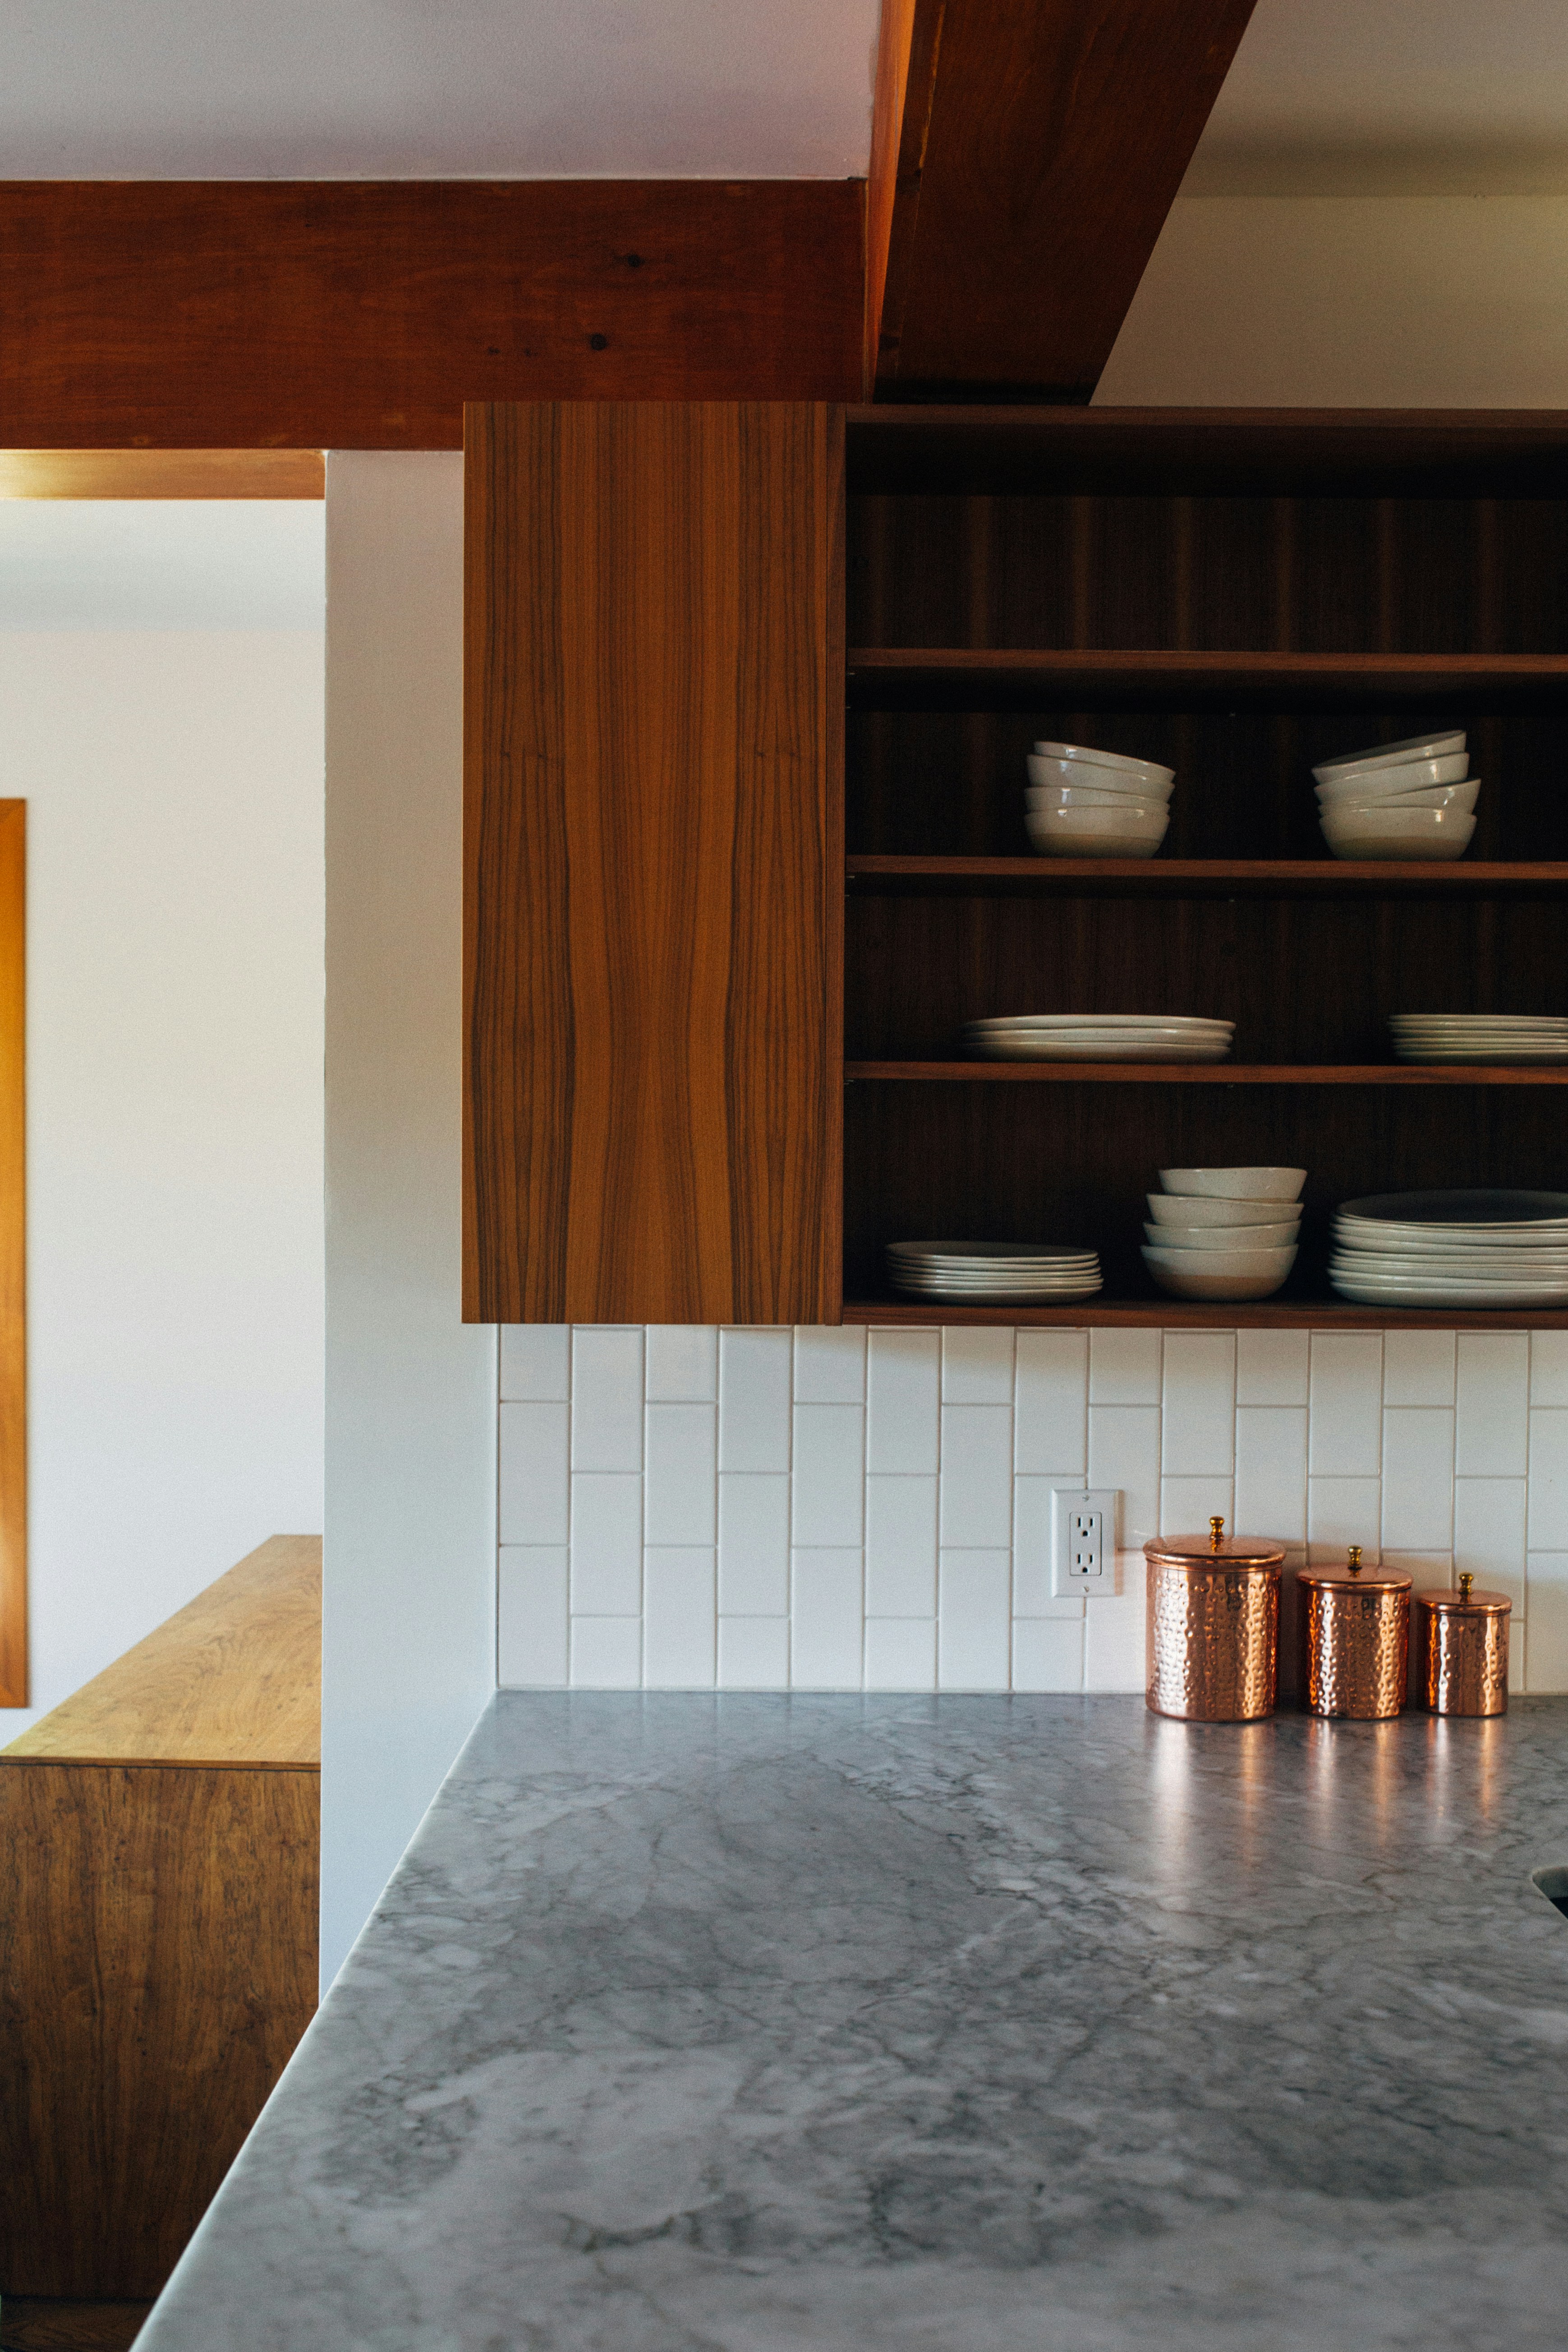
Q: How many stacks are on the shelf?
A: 7